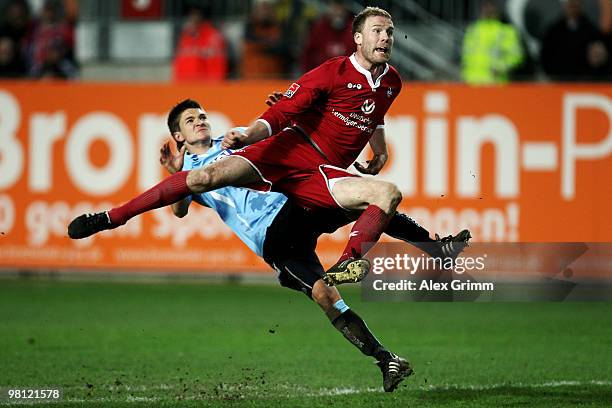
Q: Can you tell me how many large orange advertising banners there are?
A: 1